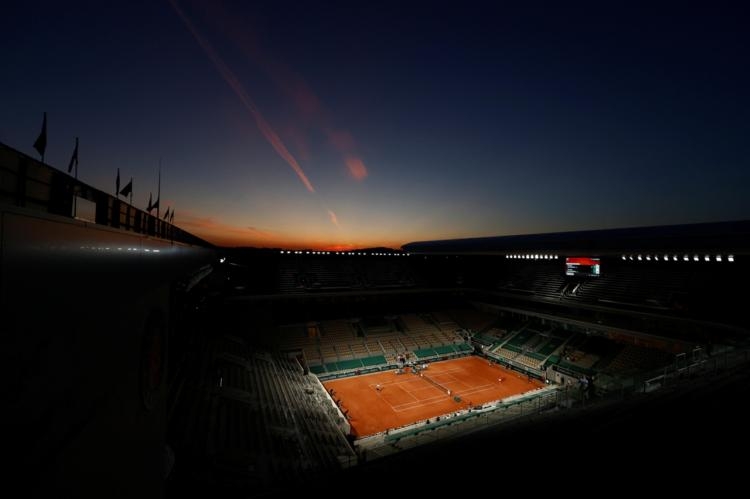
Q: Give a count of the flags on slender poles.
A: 8